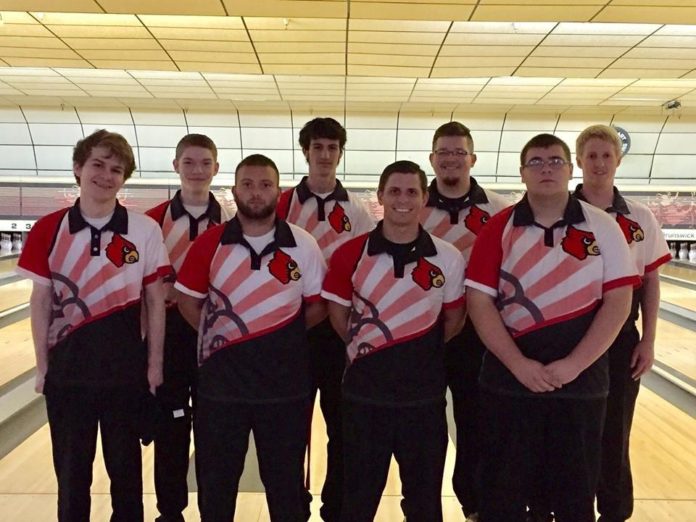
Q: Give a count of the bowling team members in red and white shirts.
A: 8